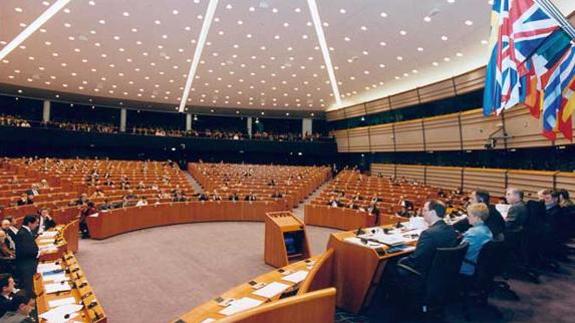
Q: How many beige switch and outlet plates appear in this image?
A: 0